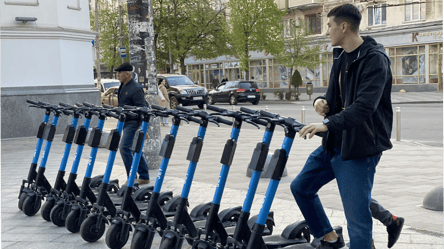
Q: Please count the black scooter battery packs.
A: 12